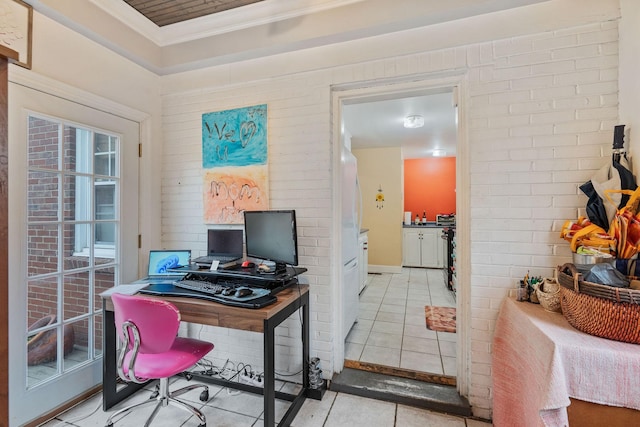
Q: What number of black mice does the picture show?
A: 2